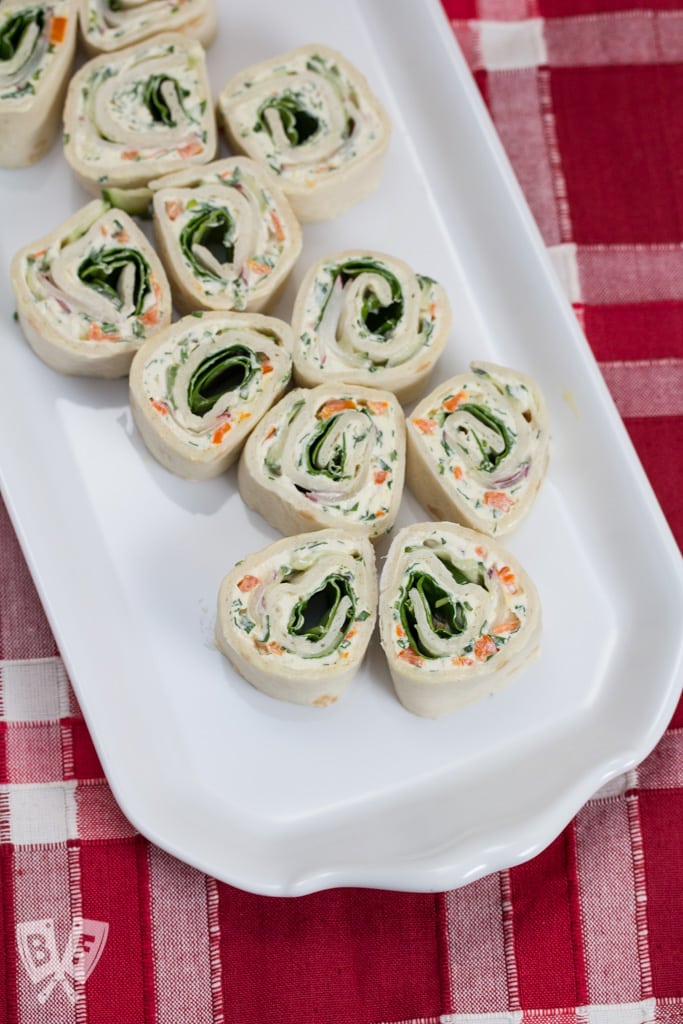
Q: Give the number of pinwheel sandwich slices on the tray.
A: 12